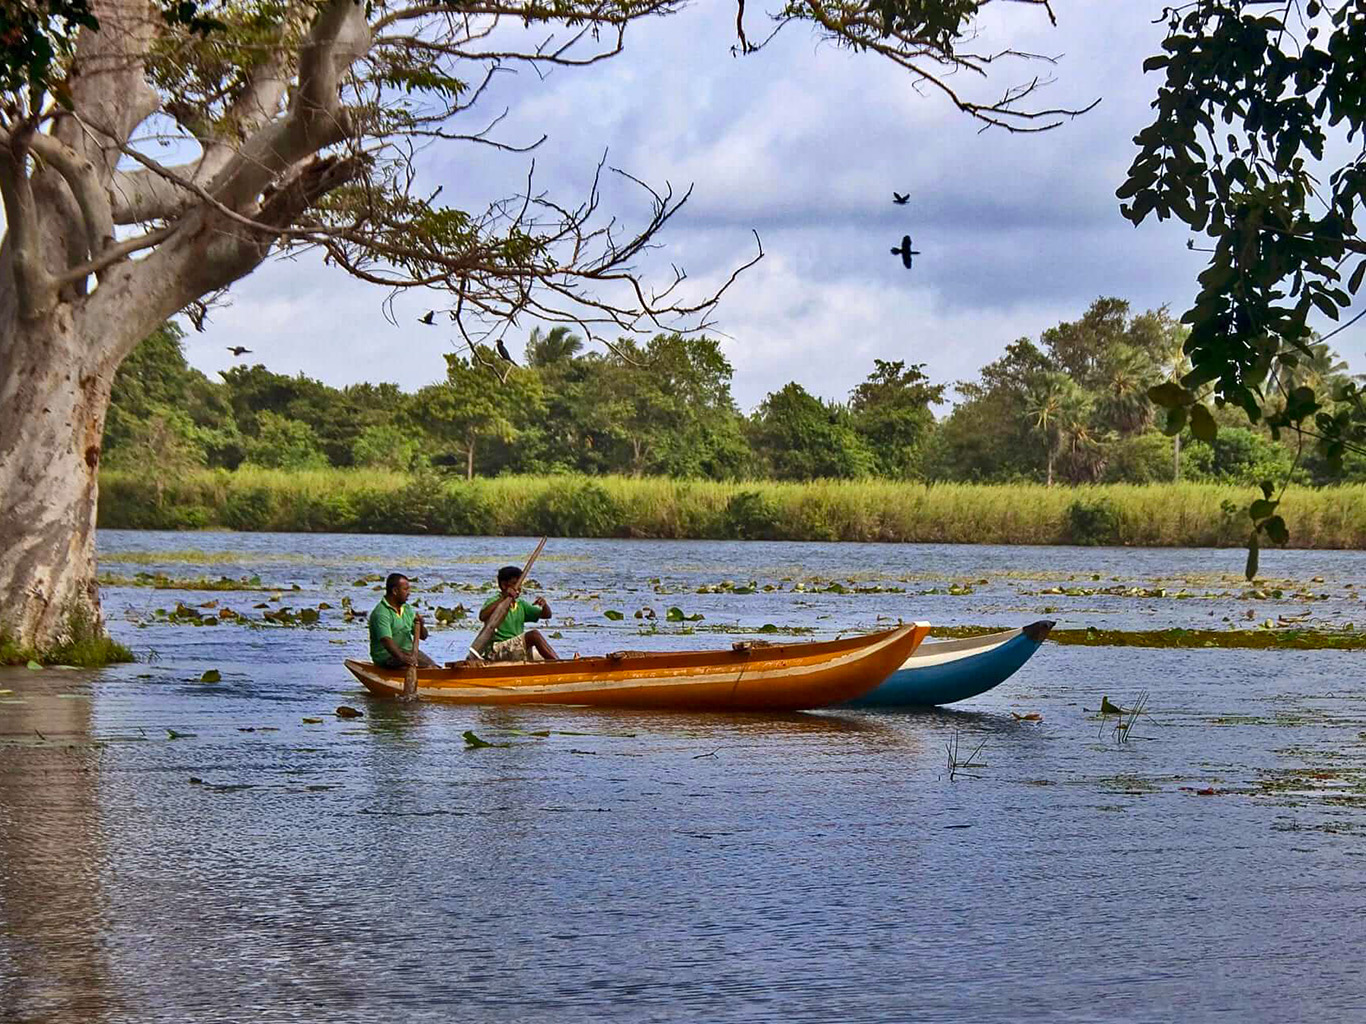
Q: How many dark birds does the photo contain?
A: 5